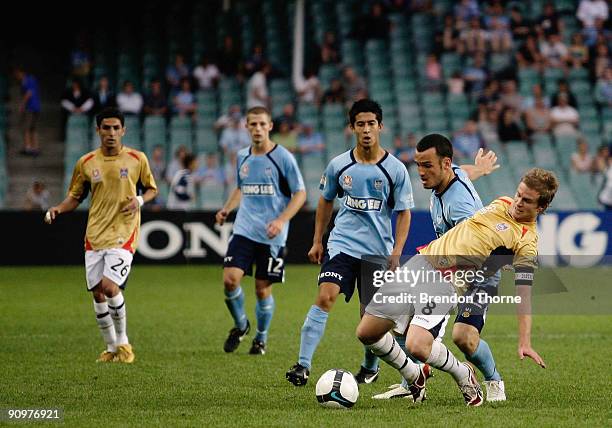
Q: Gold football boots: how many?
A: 2